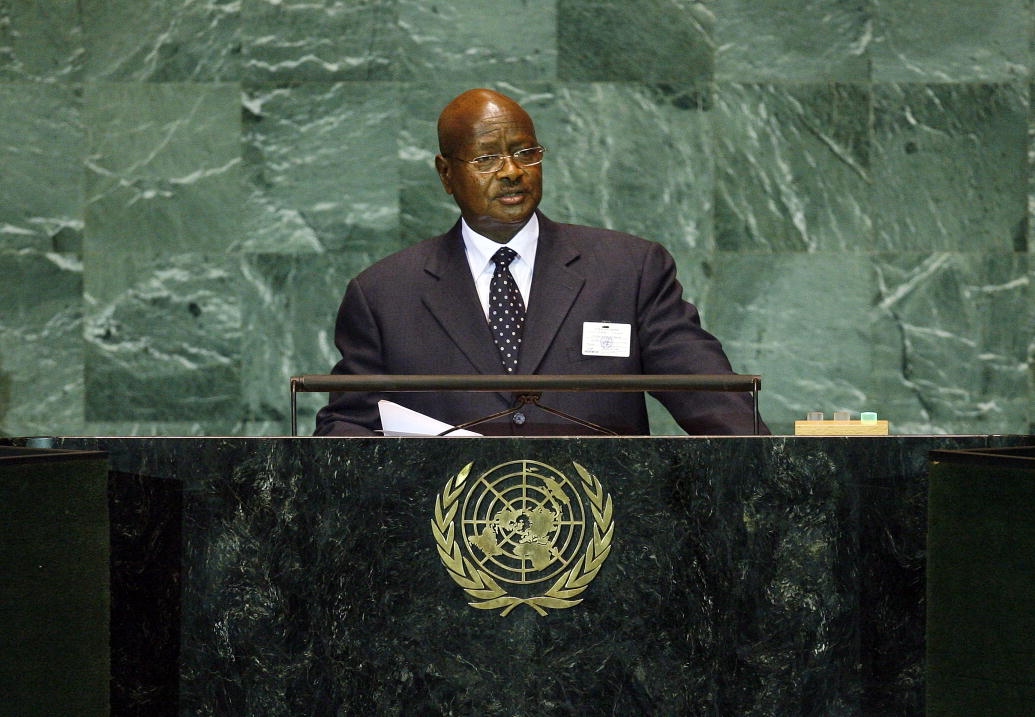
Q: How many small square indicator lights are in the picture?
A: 3